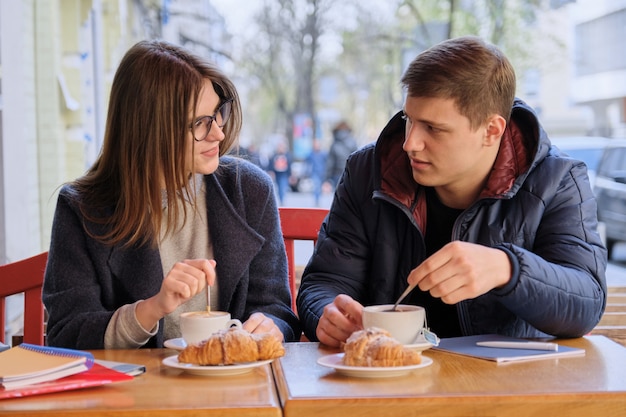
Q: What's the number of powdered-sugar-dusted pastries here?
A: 2